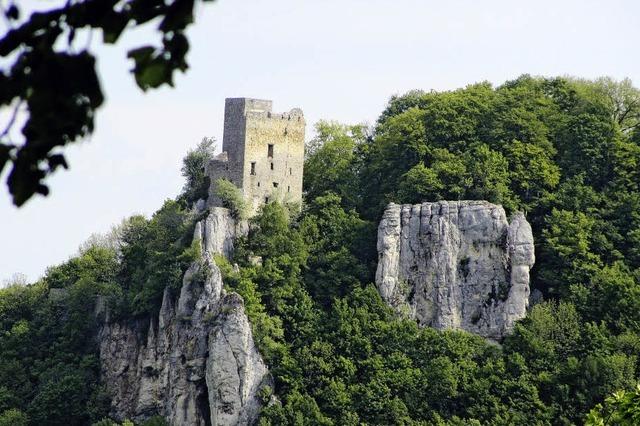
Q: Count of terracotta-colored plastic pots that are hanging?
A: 0